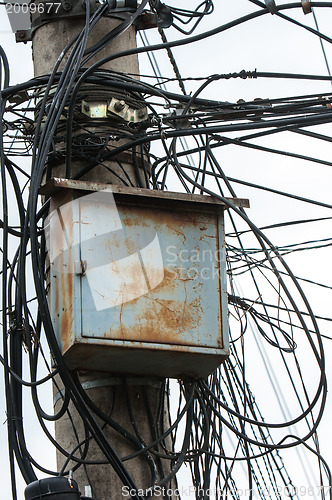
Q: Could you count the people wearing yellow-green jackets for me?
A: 0